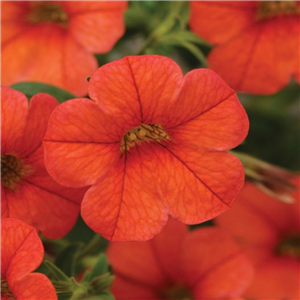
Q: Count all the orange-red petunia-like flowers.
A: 7